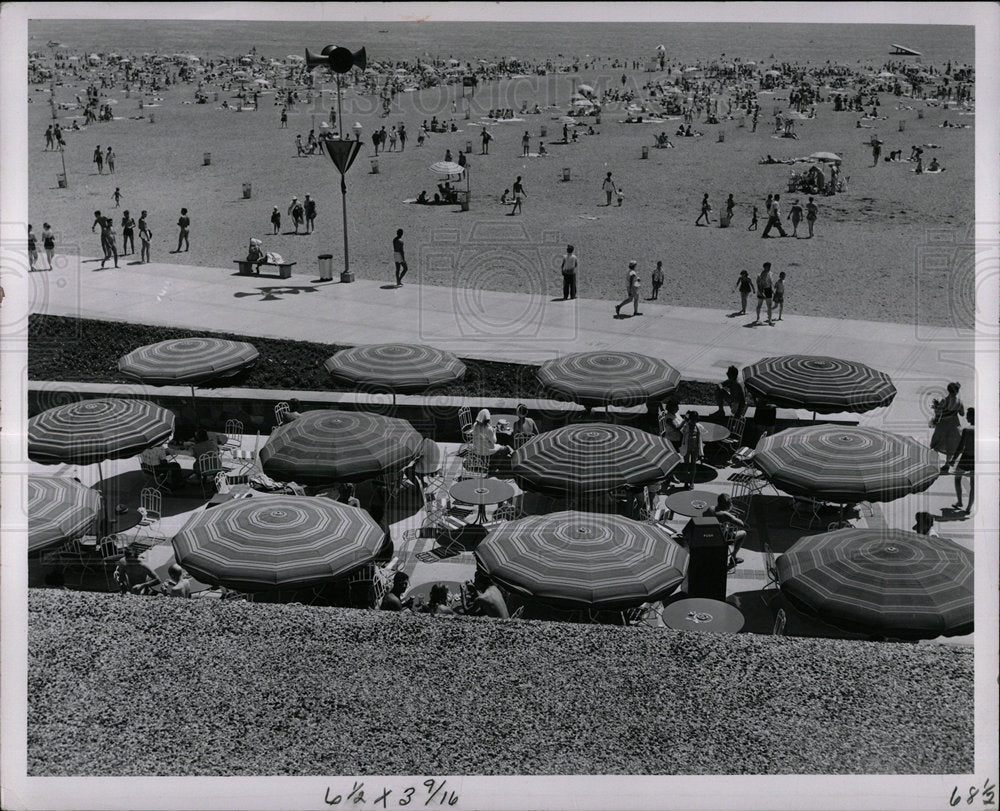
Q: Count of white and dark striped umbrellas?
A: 12